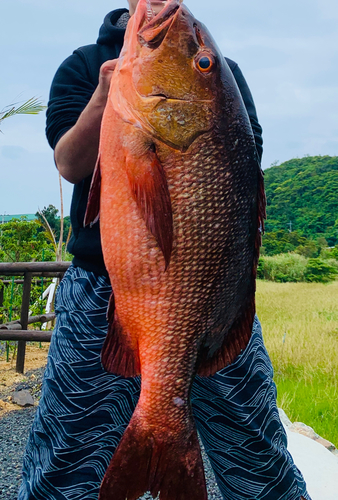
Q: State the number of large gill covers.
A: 1